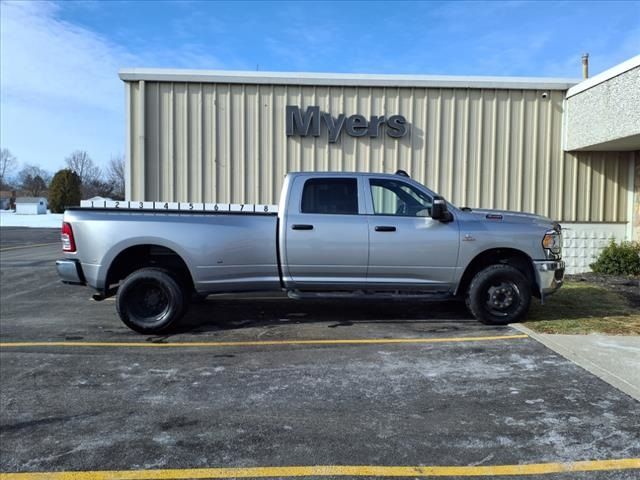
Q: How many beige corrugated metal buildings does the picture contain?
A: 1